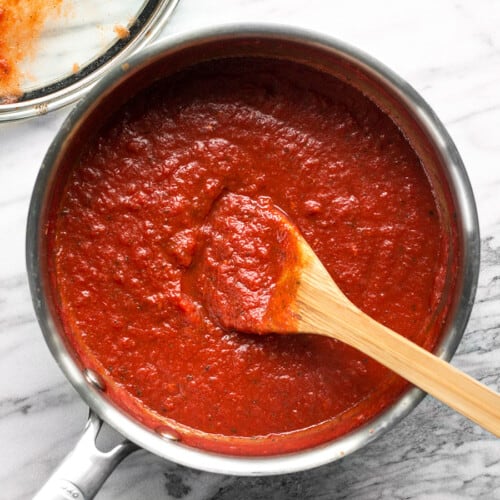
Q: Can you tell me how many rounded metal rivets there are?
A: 2